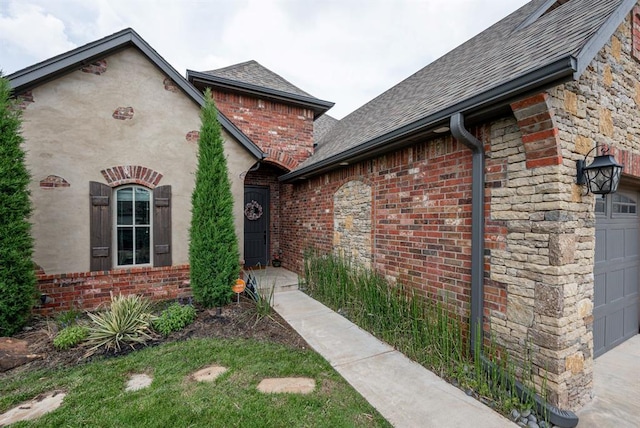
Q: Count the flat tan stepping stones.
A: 4